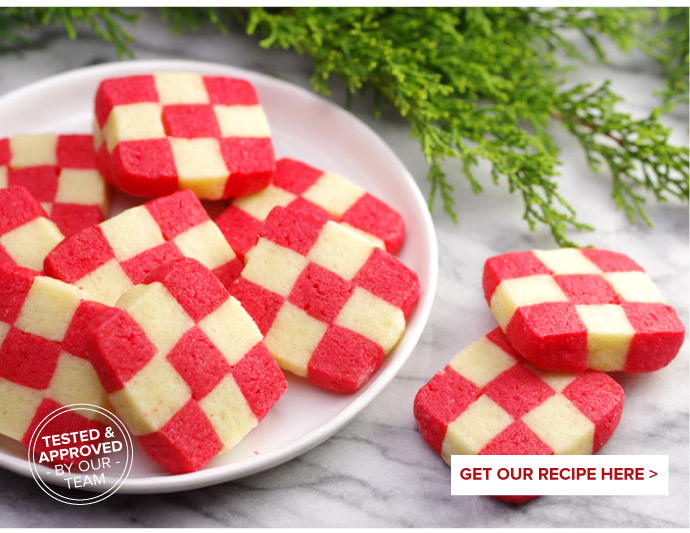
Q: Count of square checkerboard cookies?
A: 10